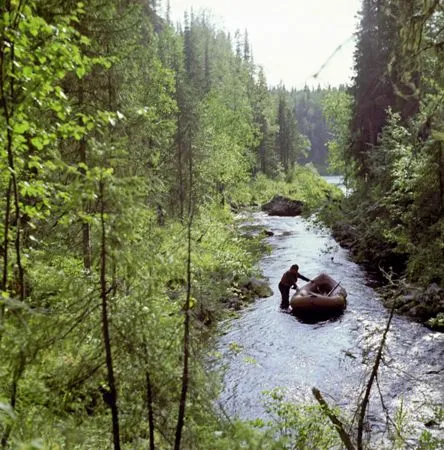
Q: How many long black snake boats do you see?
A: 0